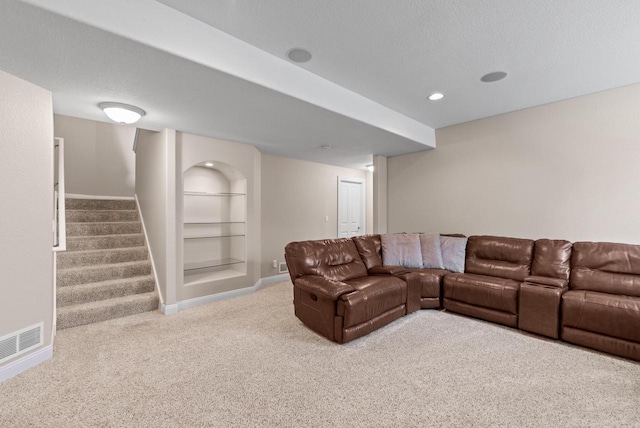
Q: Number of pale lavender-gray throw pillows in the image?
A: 3